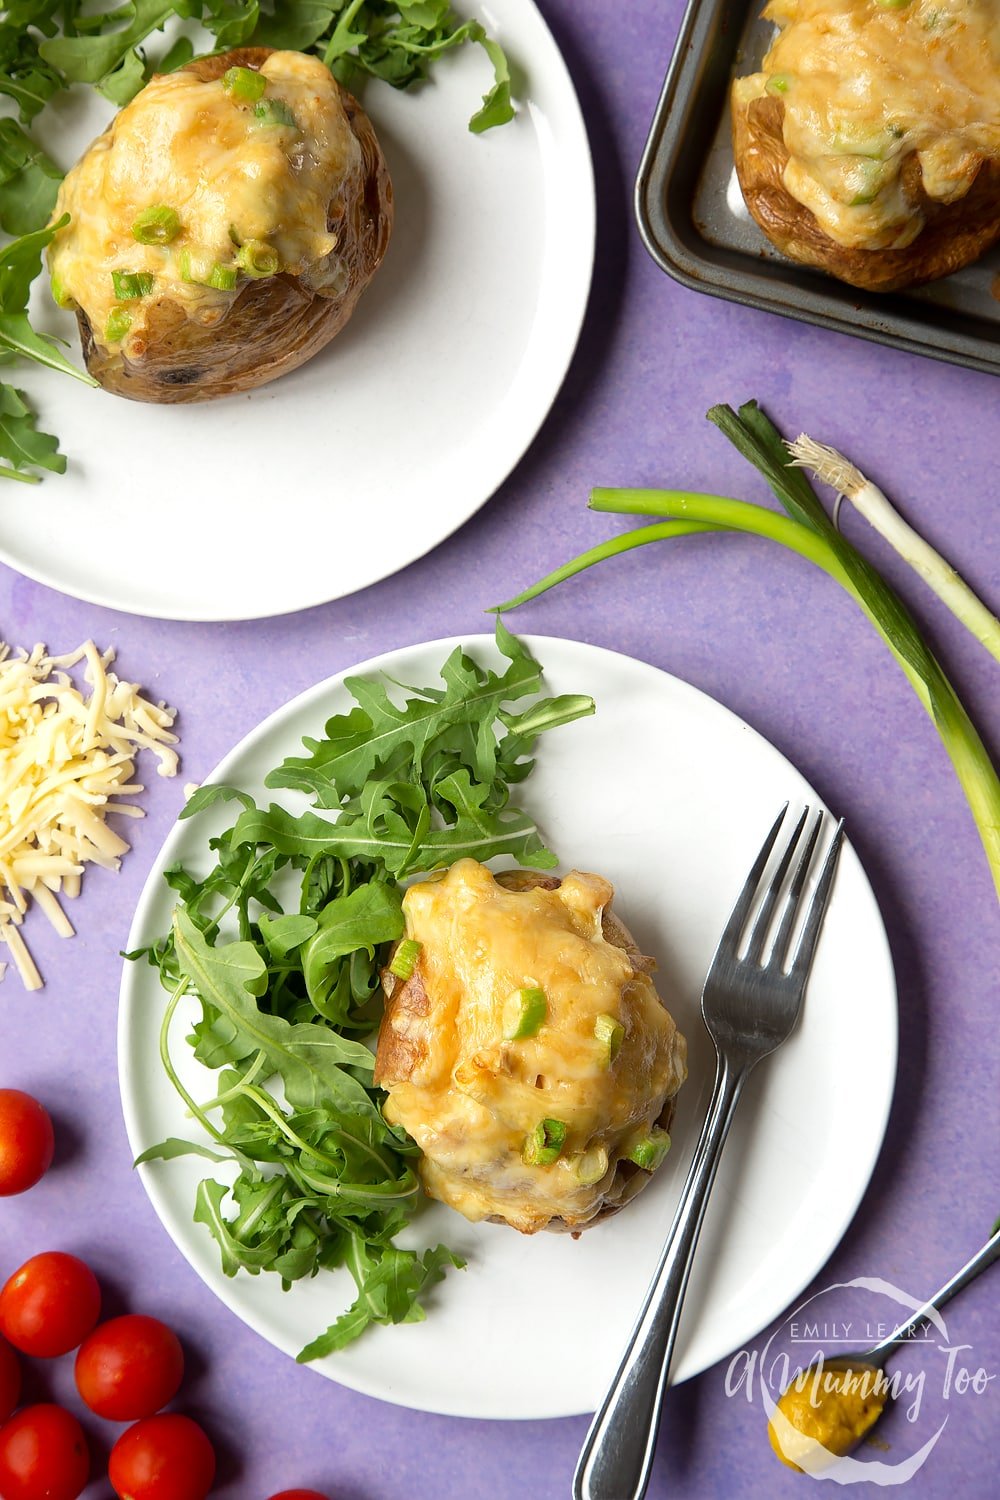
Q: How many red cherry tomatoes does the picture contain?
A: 7